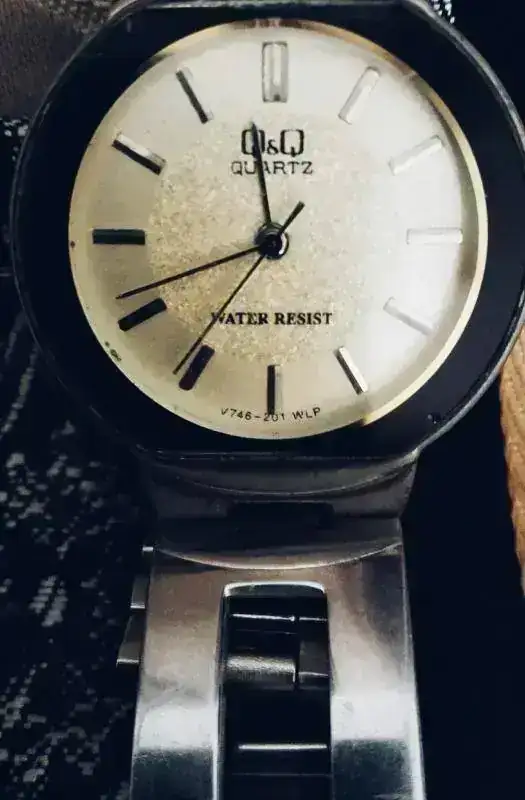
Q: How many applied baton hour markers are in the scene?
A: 12